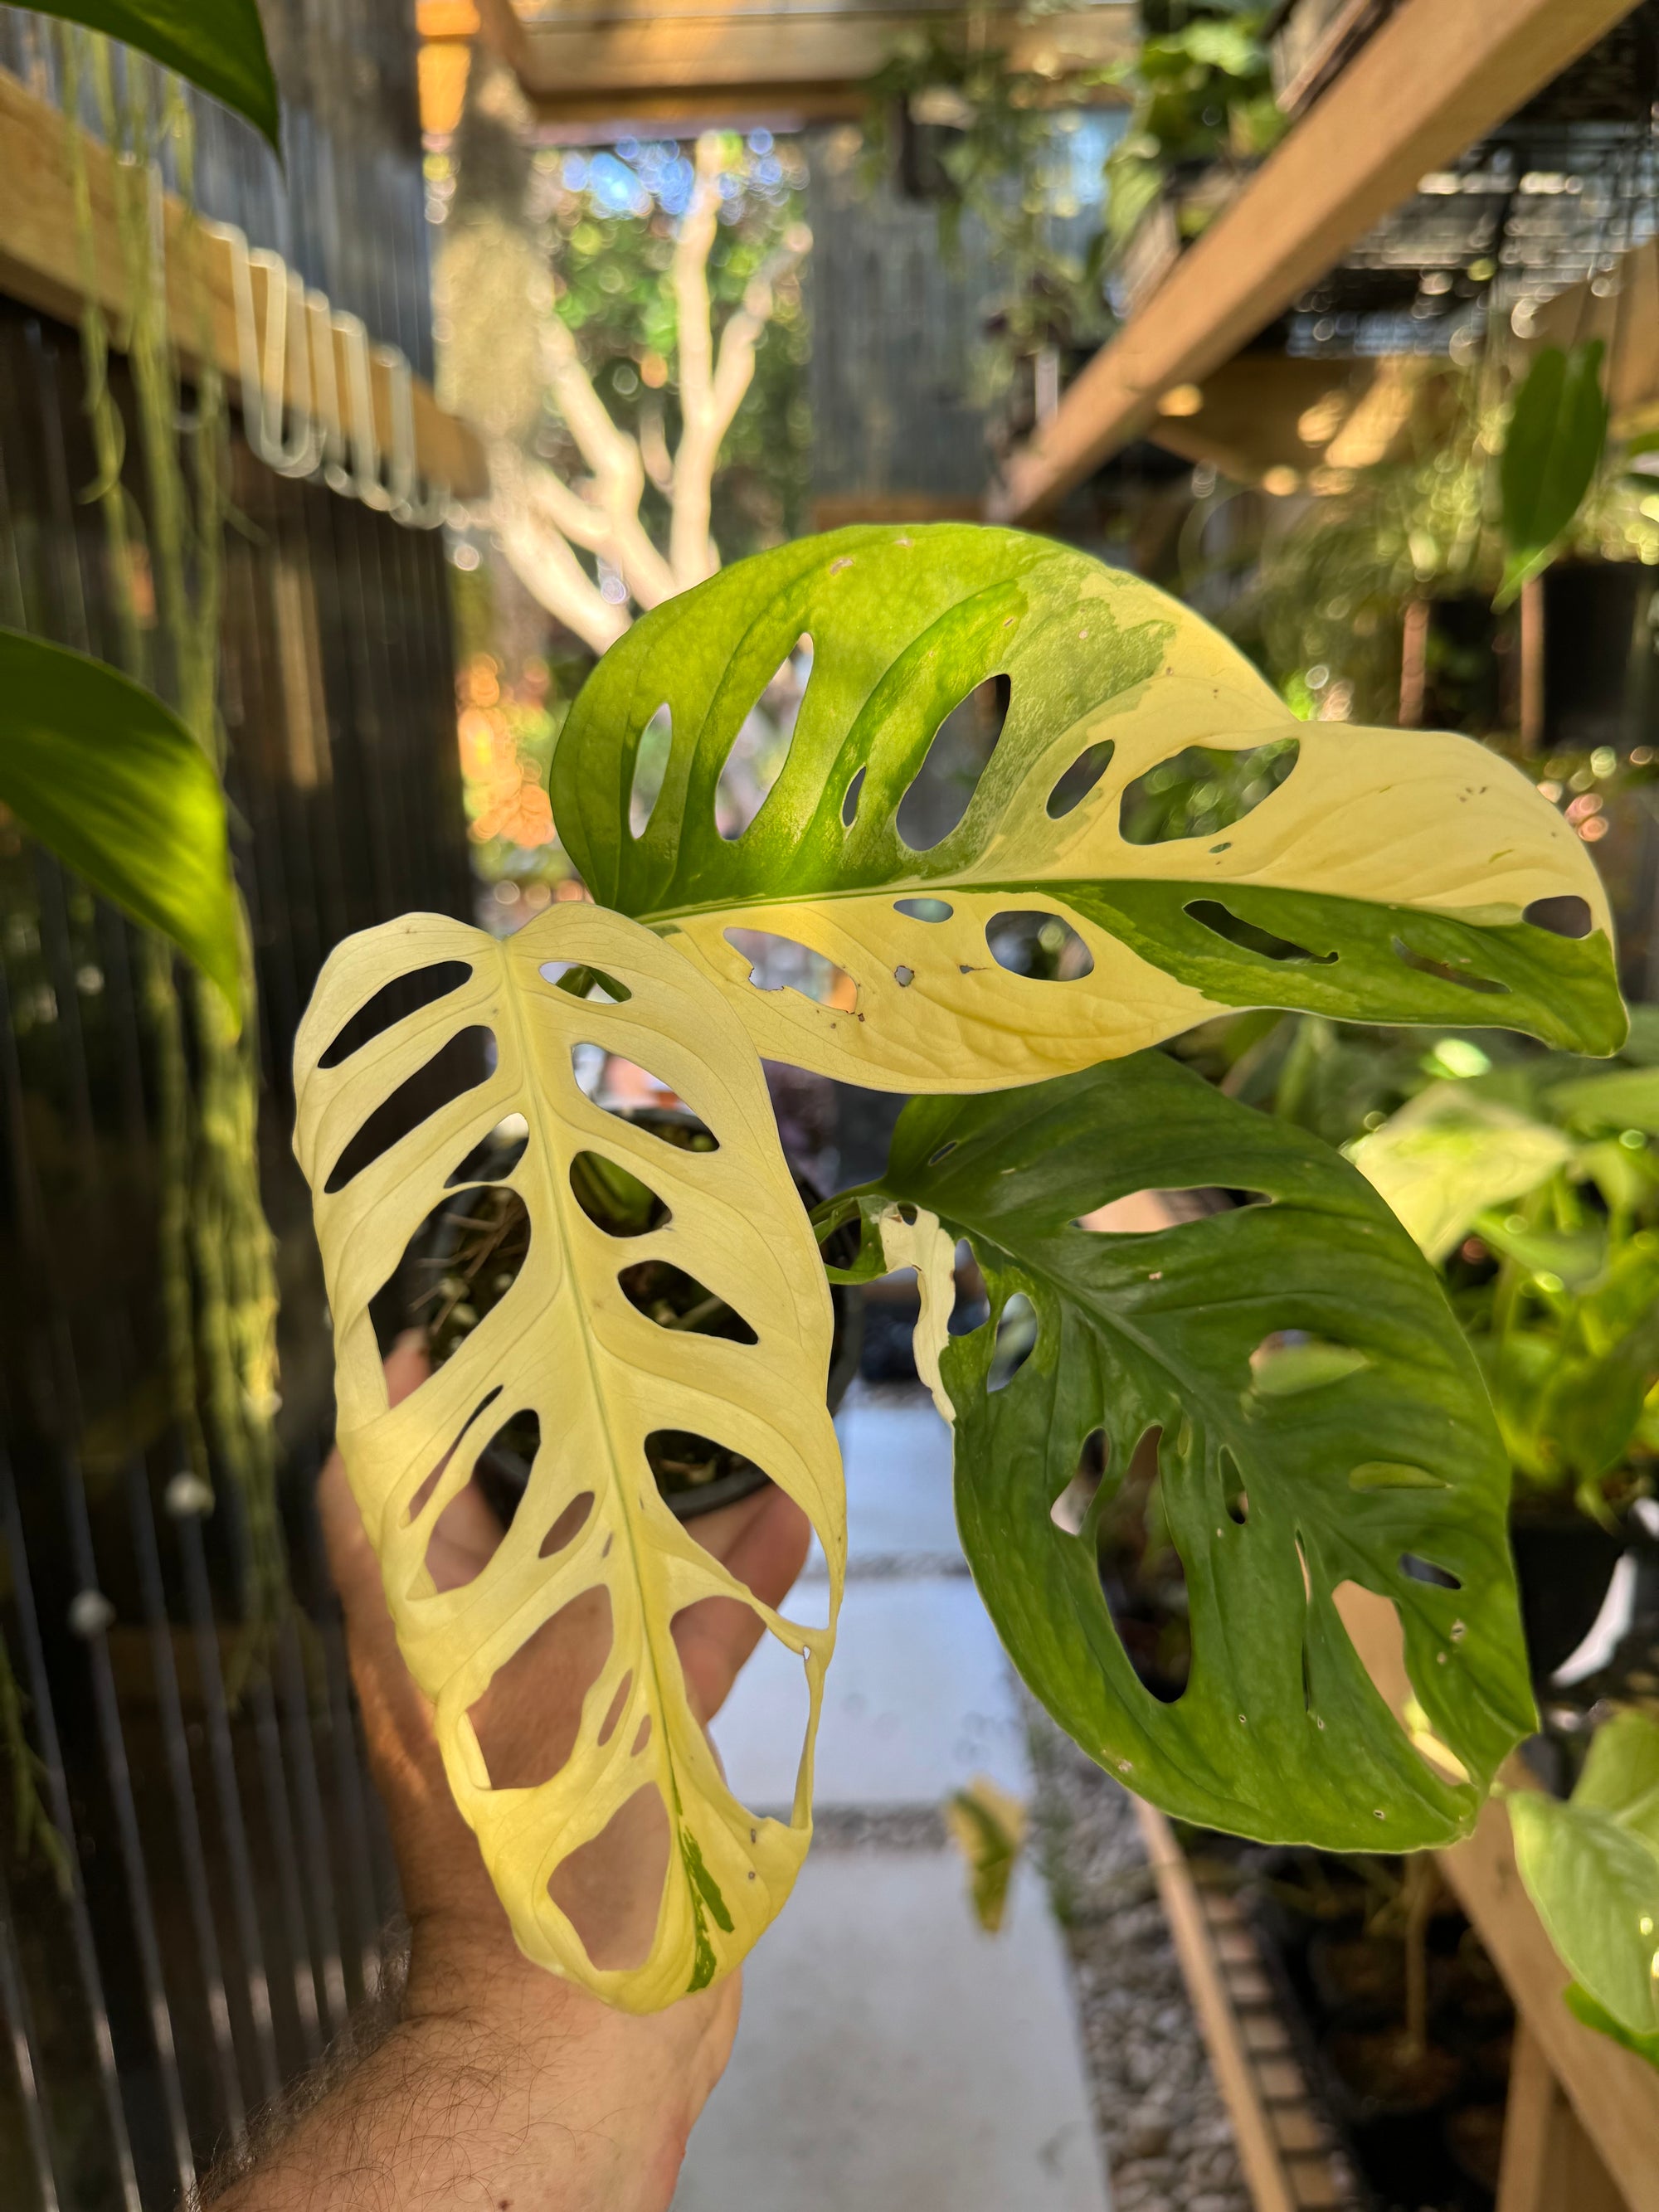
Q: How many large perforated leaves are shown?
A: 3